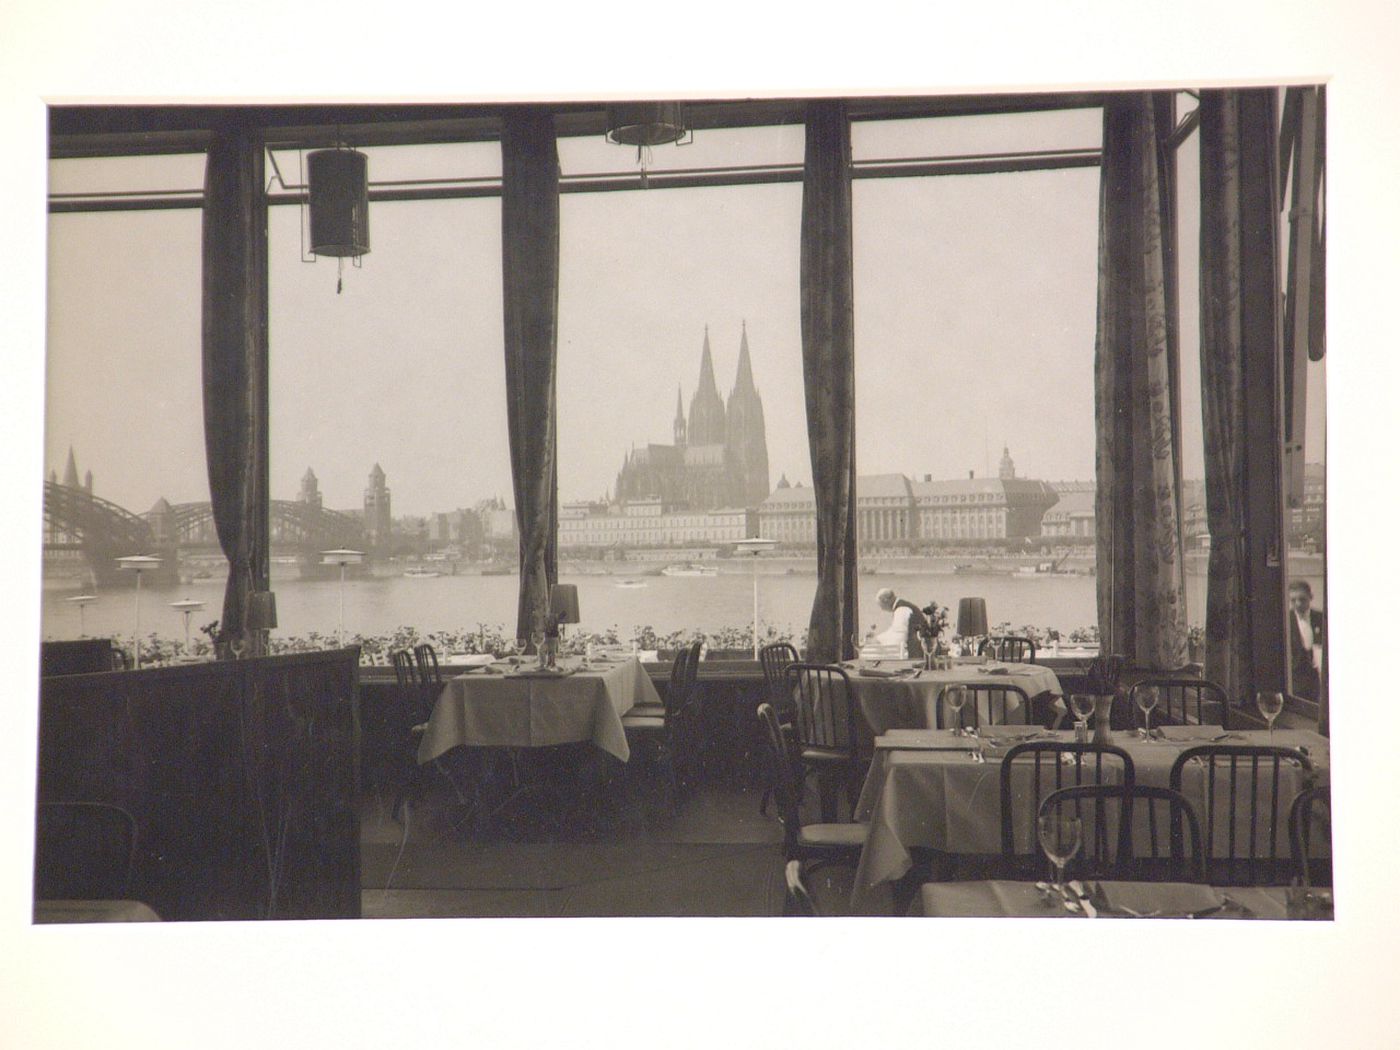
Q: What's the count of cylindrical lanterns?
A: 2